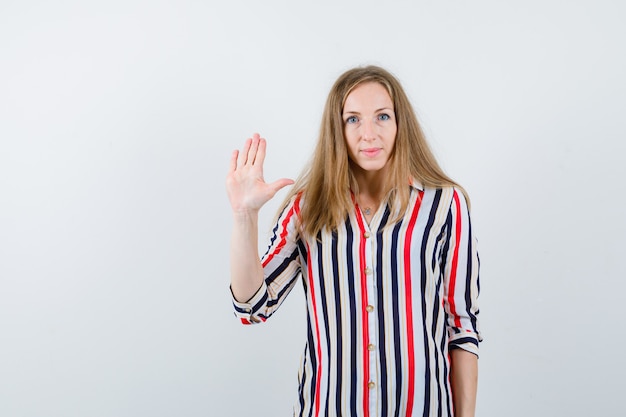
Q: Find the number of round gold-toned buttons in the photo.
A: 5